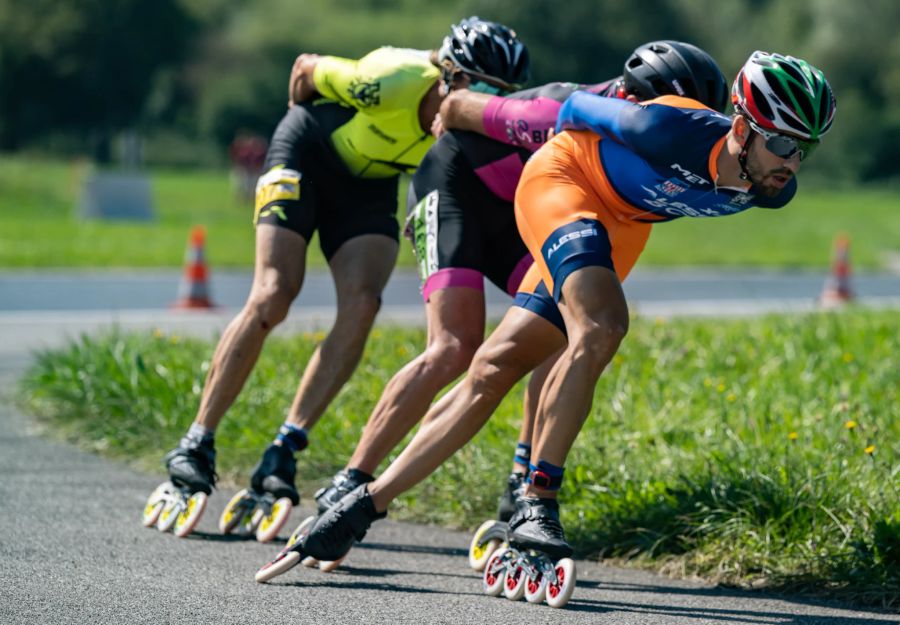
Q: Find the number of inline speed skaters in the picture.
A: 3